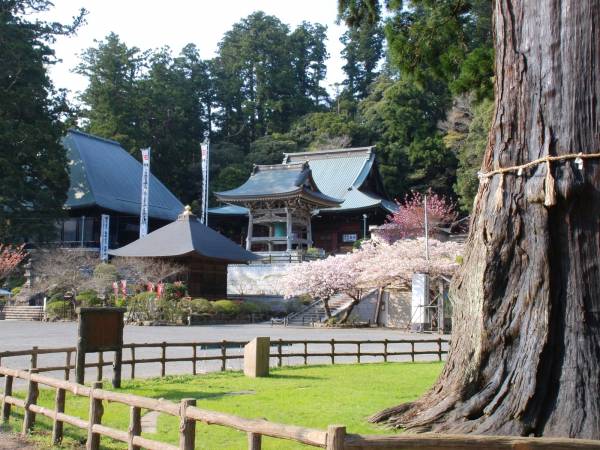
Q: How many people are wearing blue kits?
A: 0